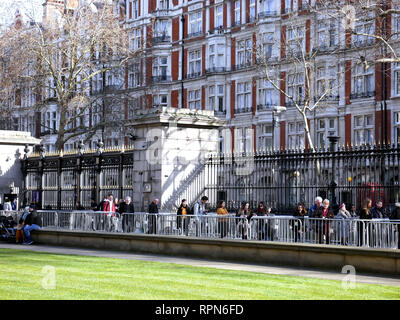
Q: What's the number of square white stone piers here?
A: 2